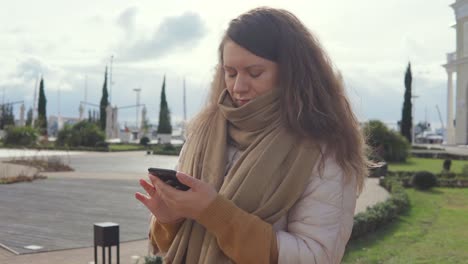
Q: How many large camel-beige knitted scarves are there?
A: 1